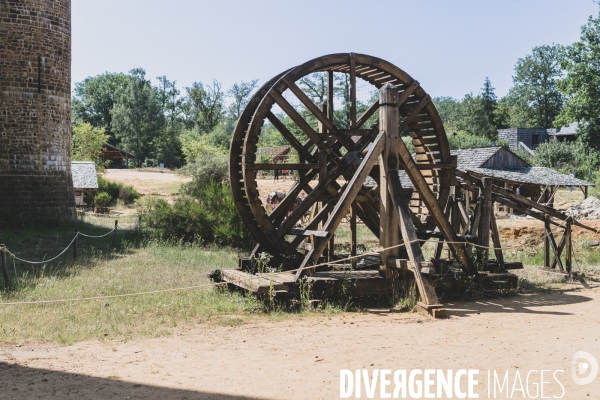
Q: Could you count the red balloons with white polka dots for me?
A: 0